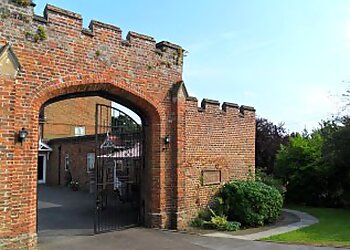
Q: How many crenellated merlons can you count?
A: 9